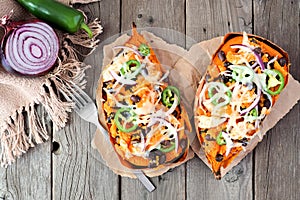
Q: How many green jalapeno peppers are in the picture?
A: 1